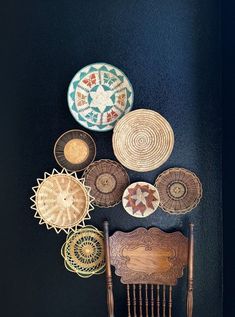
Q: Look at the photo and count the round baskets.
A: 8